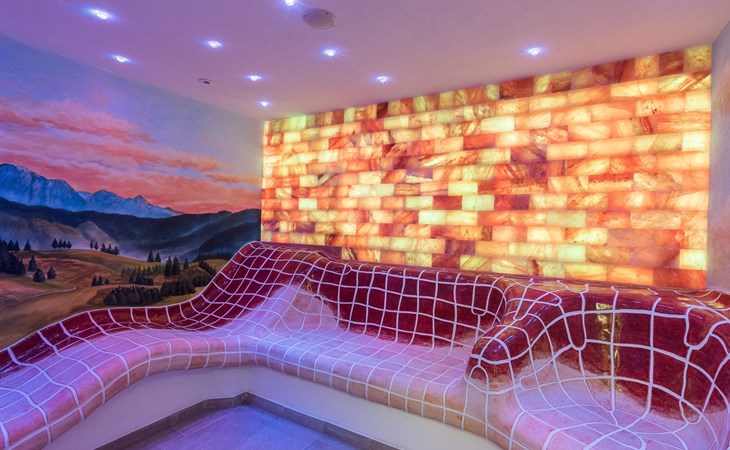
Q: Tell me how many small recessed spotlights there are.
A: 9